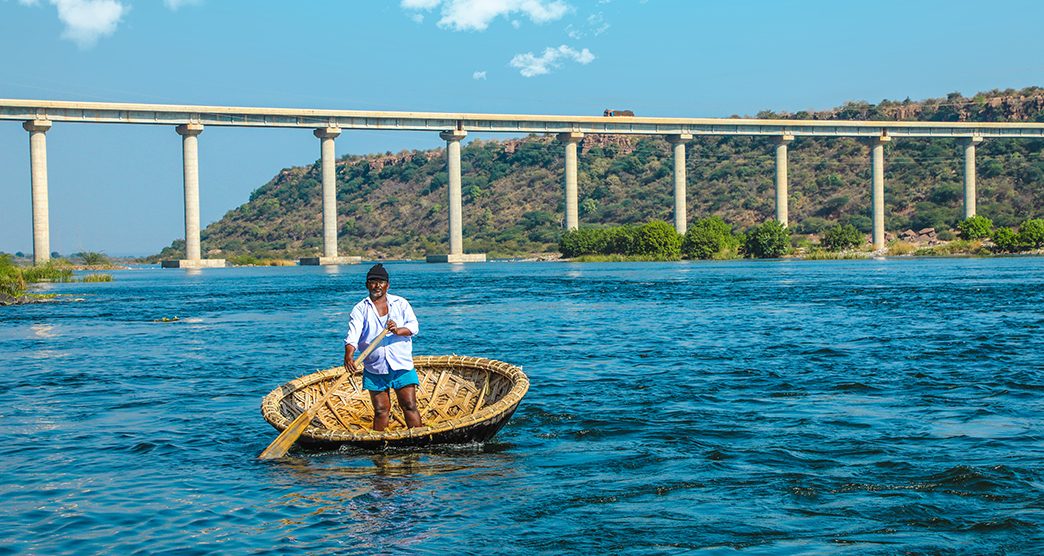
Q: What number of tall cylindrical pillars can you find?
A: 9